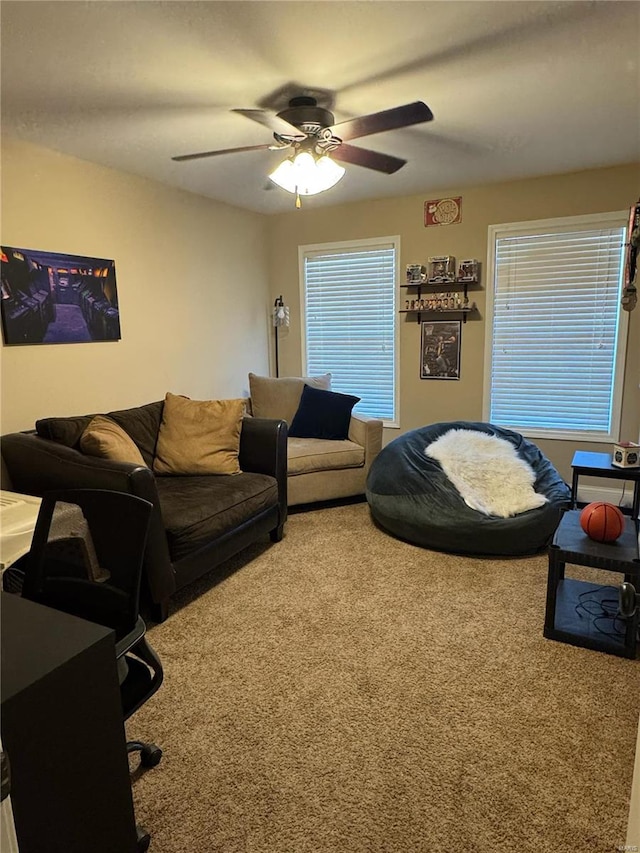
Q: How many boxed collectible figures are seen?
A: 3